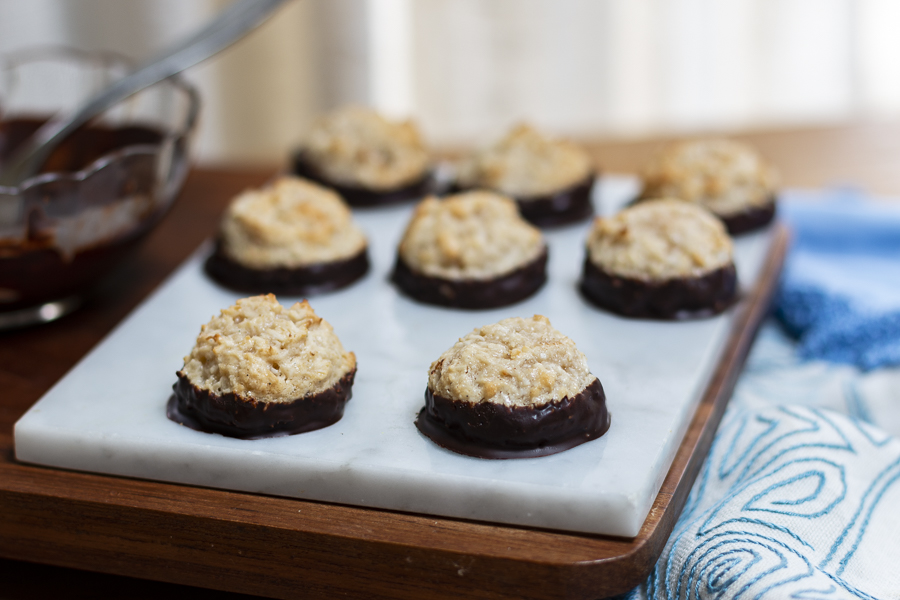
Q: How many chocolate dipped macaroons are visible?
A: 8